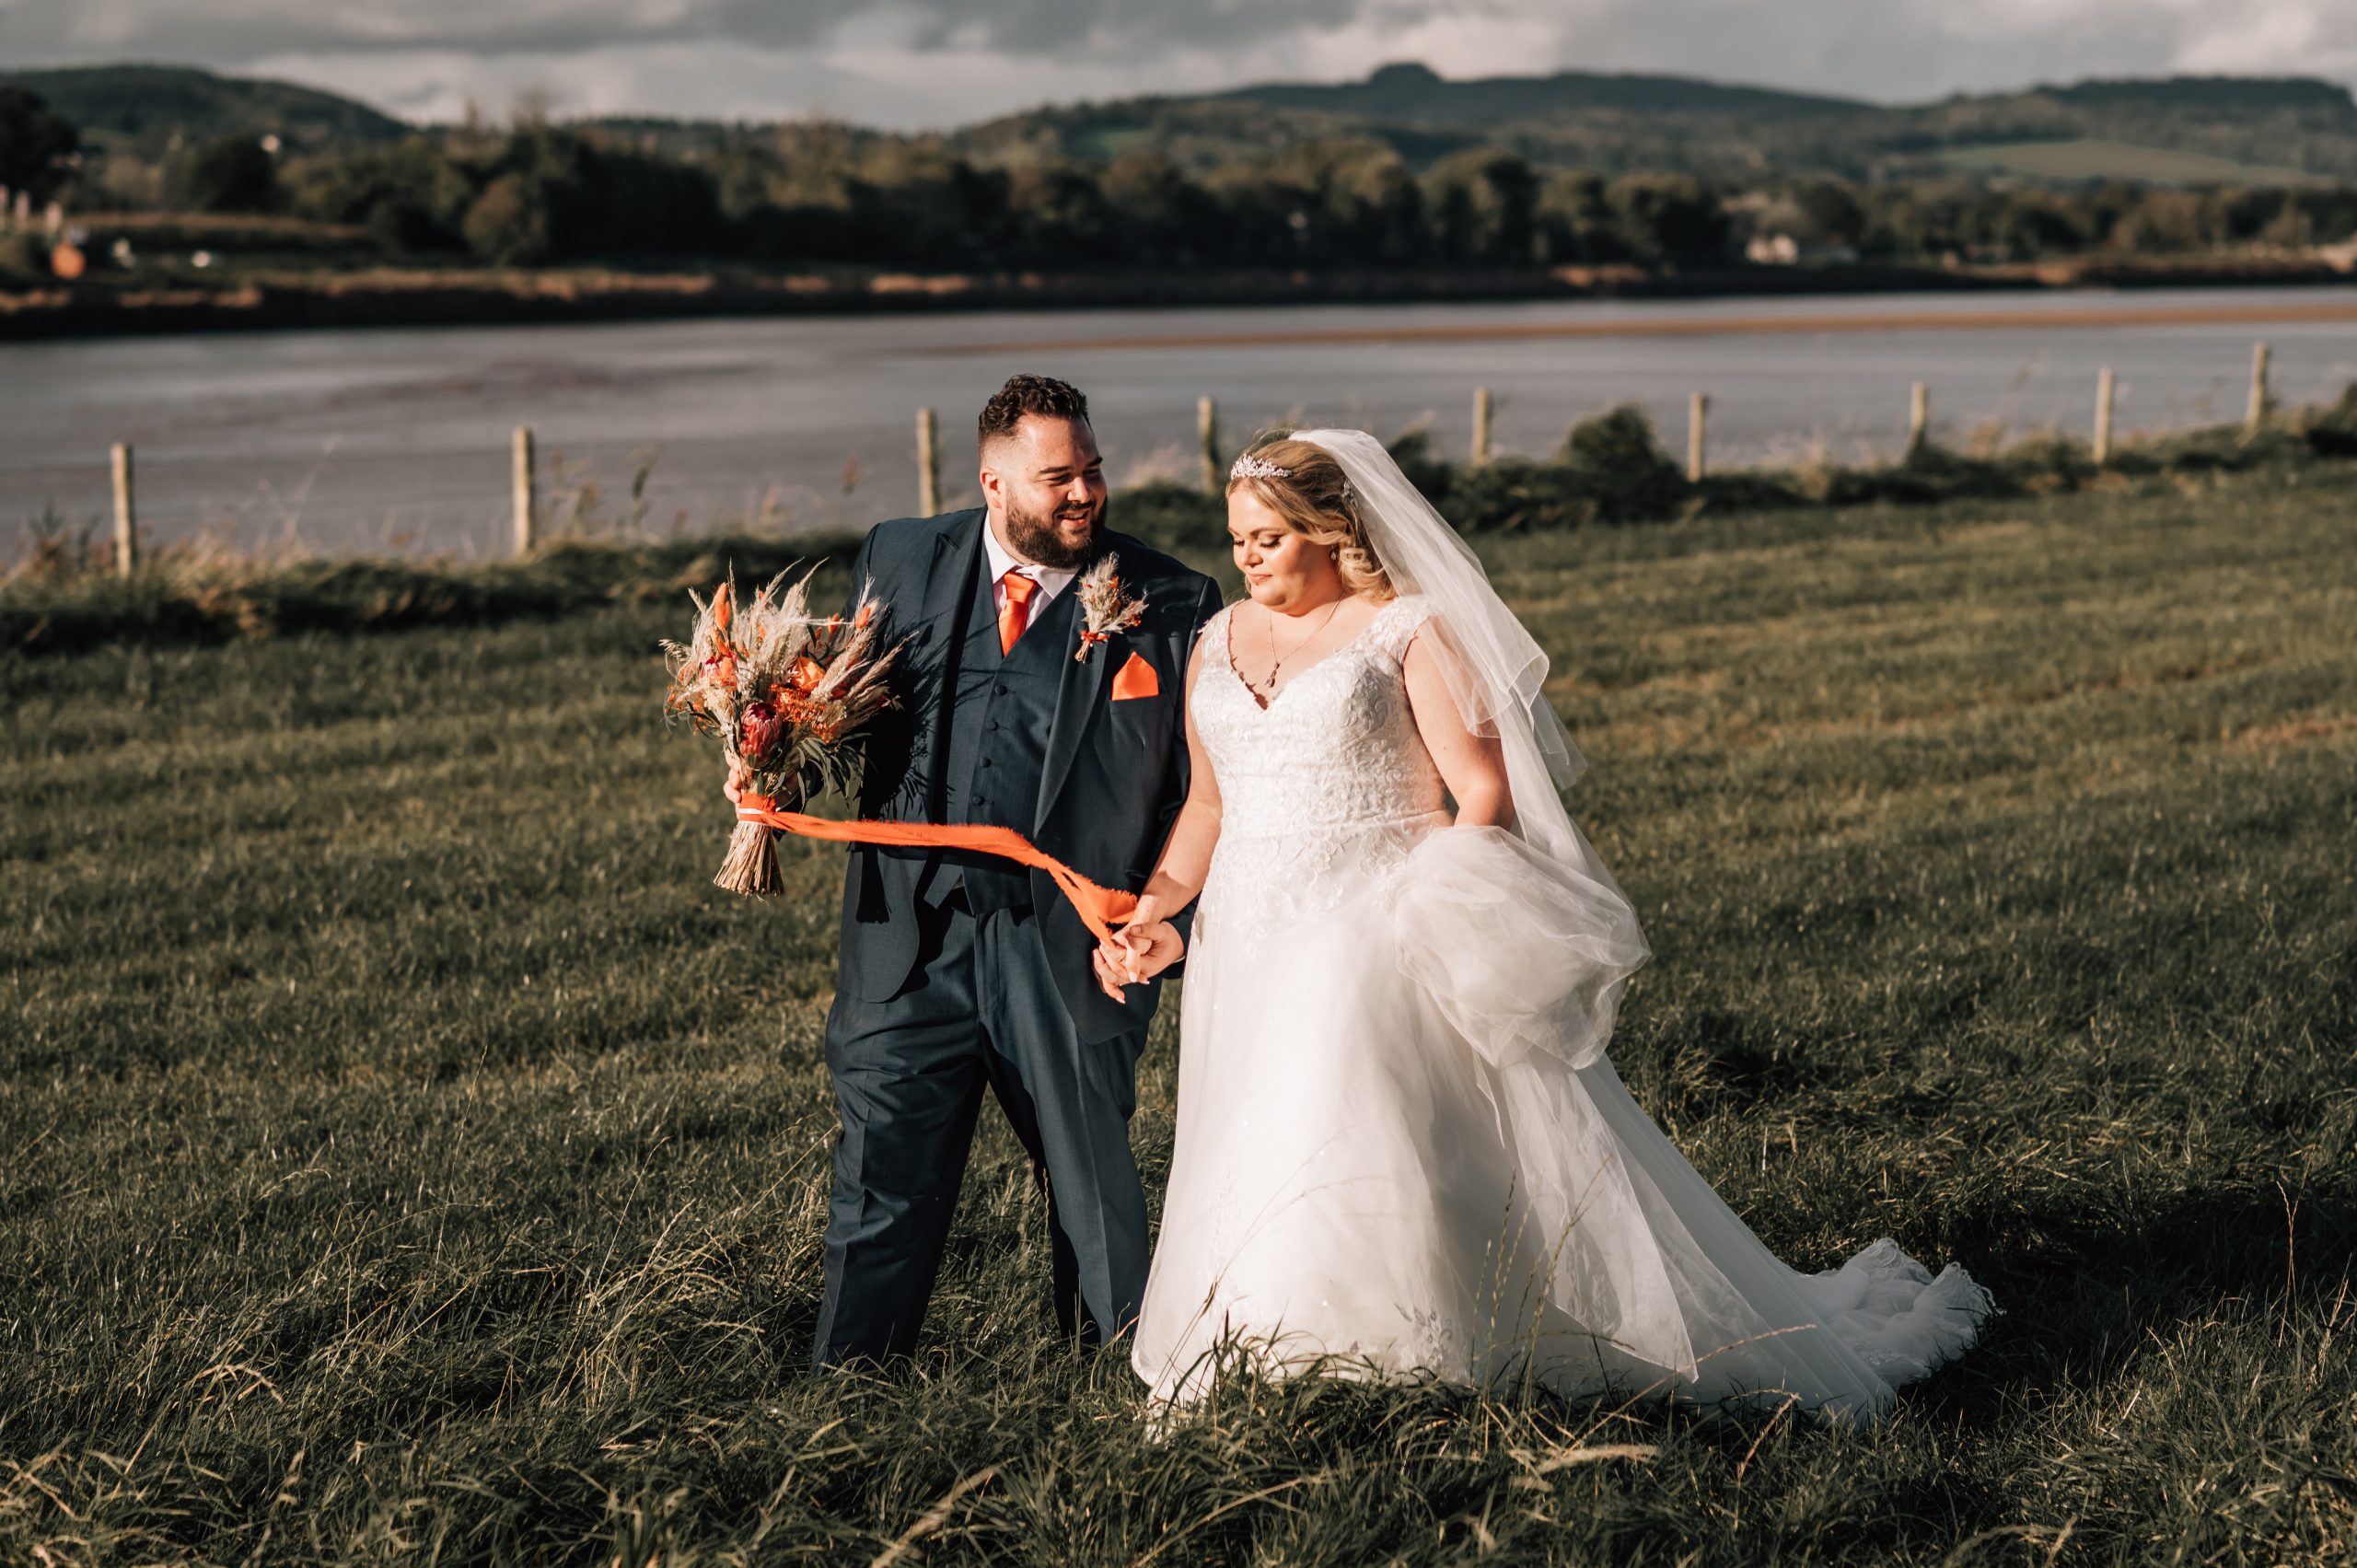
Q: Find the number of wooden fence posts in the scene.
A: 9